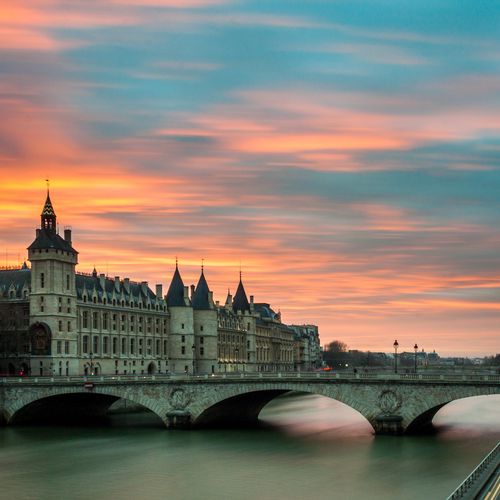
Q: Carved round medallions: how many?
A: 2